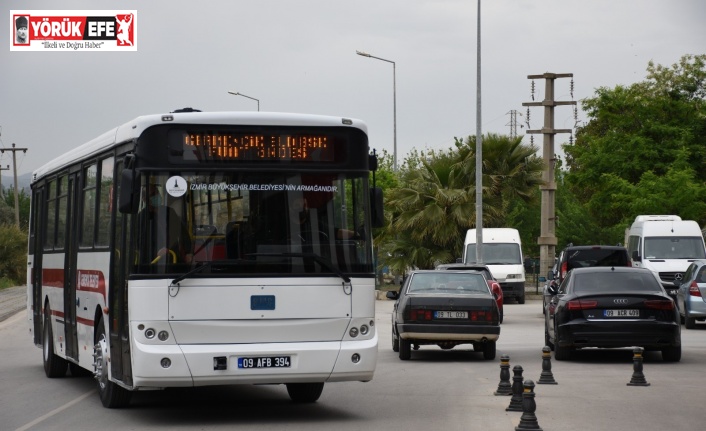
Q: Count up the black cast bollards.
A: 5